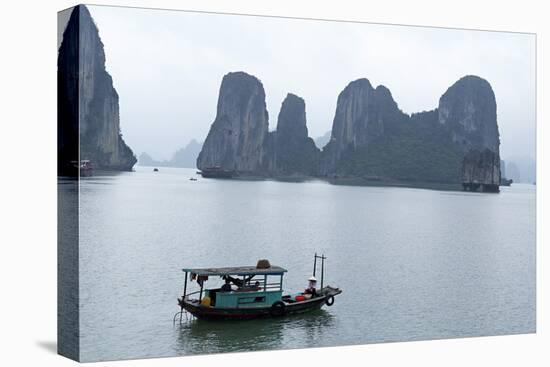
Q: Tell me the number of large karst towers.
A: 5